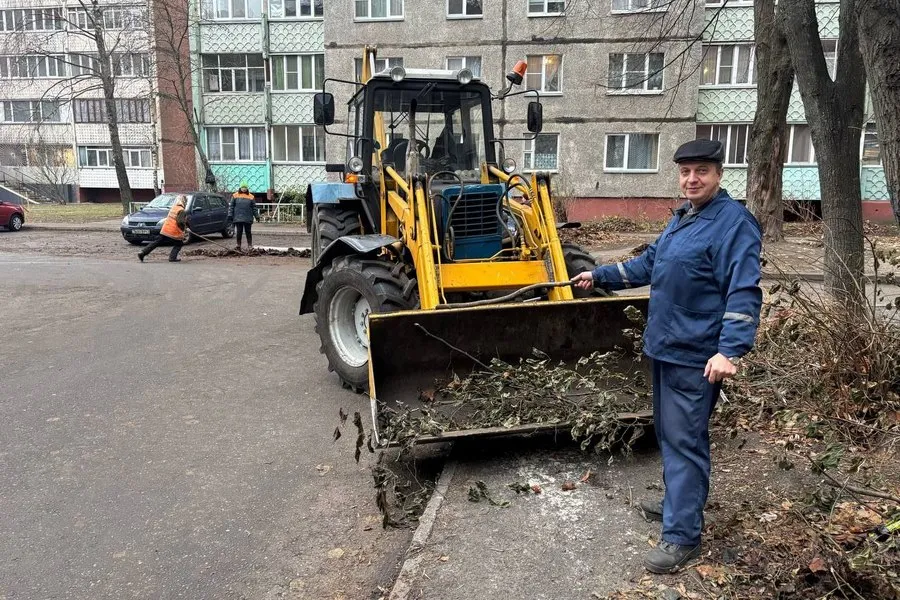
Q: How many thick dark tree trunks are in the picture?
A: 3